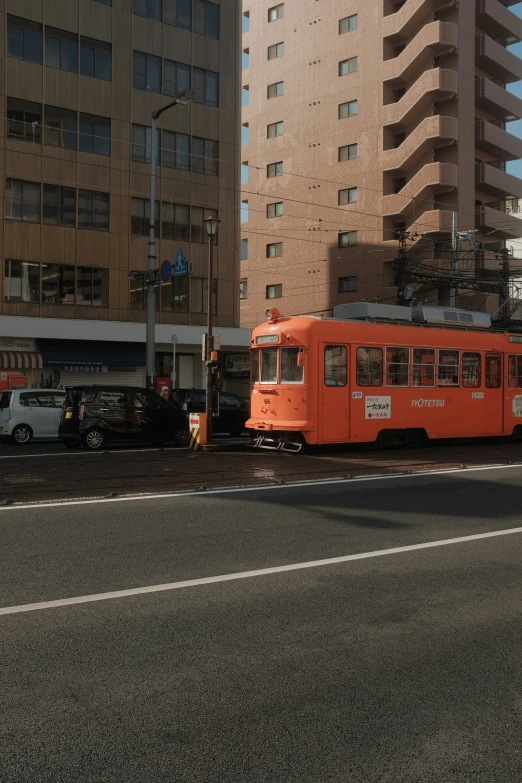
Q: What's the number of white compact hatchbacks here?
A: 1